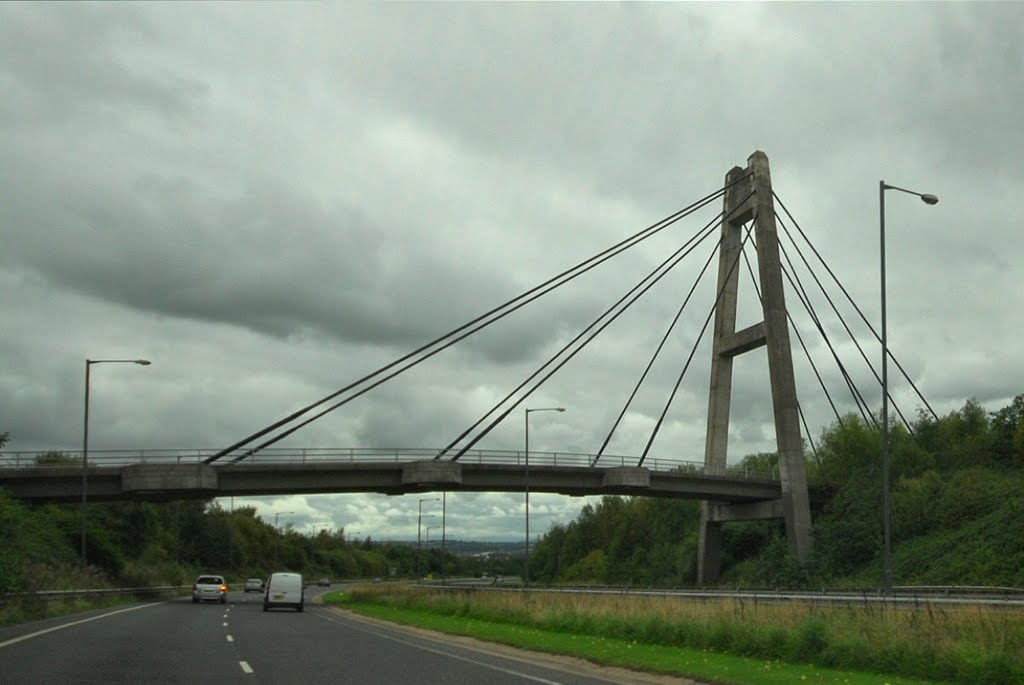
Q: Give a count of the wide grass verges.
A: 1